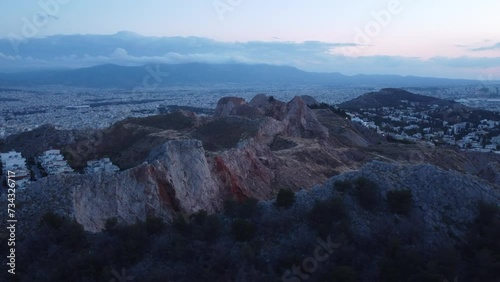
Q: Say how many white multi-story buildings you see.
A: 3